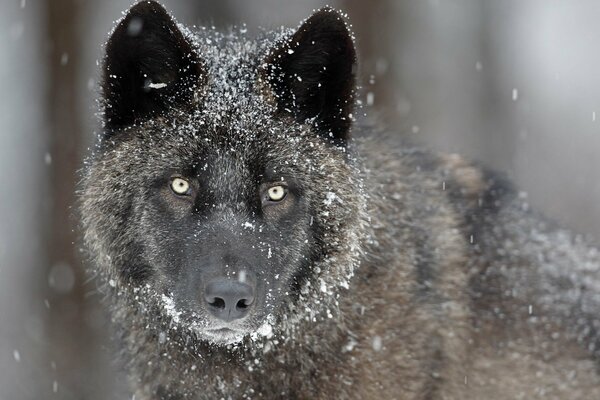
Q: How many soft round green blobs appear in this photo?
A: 0